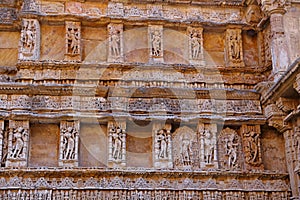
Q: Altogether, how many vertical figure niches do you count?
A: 14